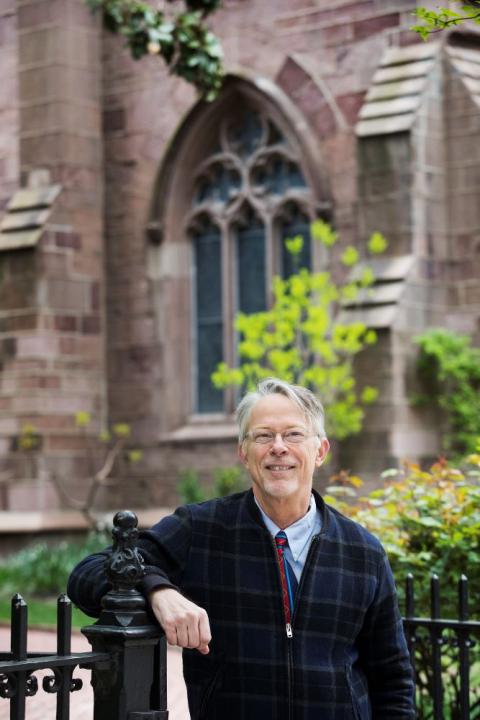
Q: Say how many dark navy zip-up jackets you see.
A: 1